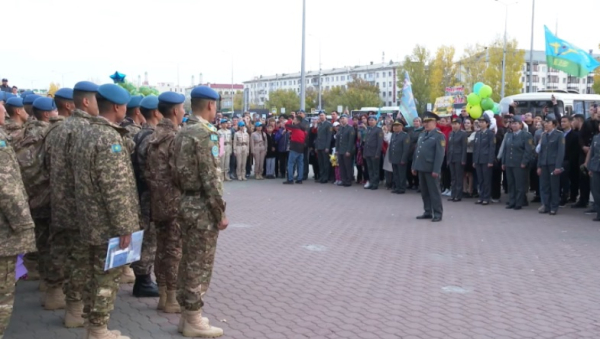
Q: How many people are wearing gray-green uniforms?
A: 11